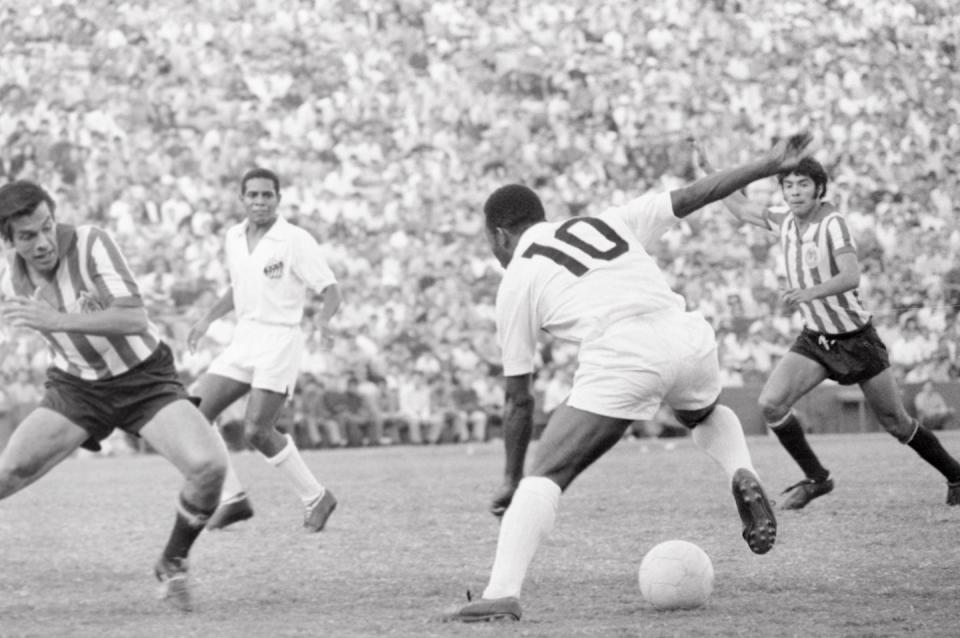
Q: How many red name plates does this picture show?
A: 0